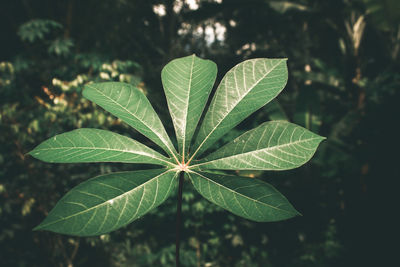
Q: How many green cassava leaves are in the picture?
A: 7